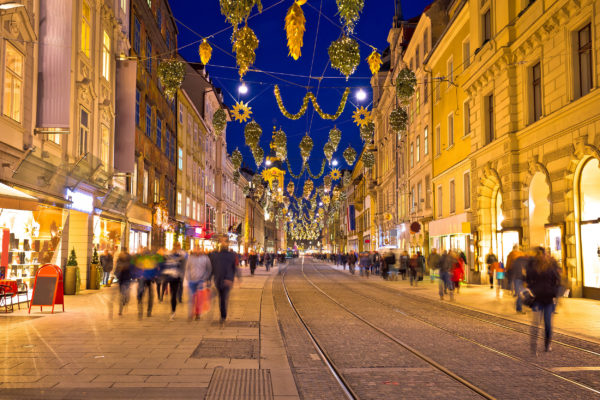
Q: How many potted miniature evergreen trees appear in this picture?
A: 2